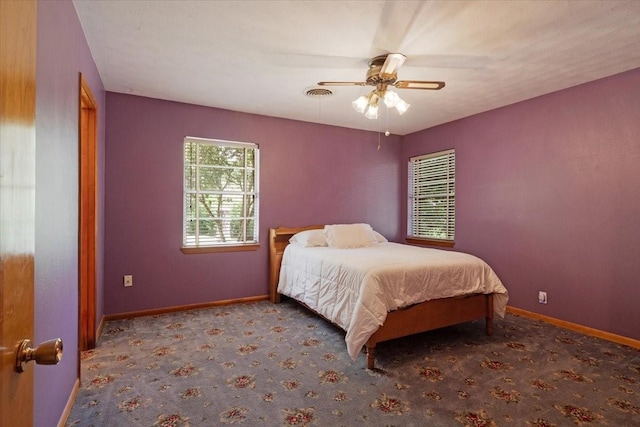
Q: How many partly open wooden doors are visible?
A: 1